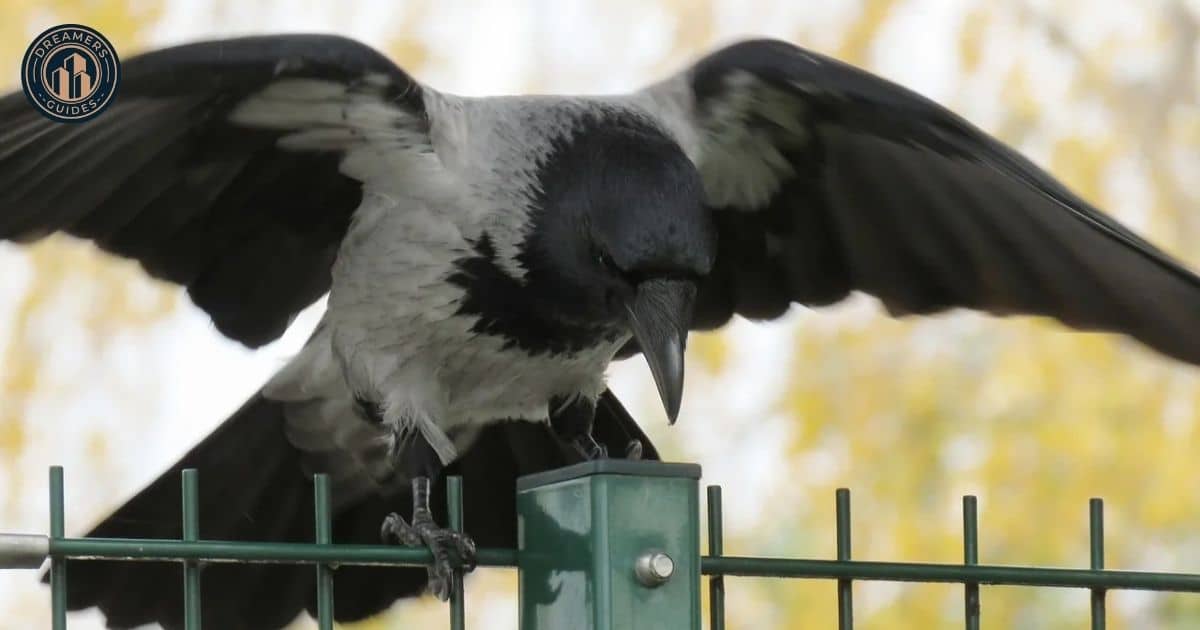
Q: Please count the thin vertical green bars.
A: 8